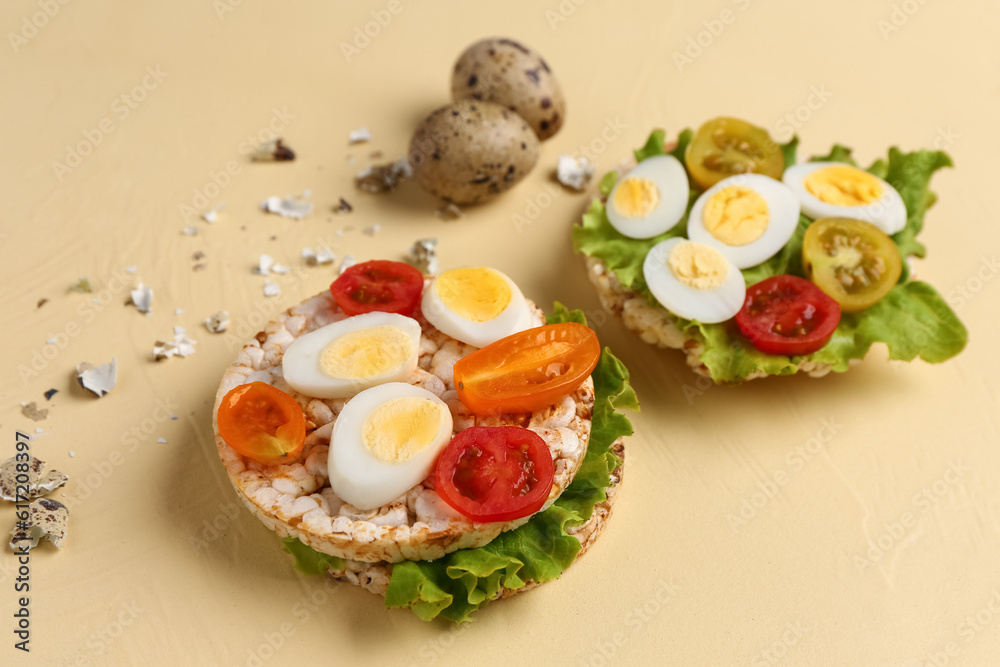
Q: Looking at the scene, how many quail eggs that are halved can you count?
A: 7